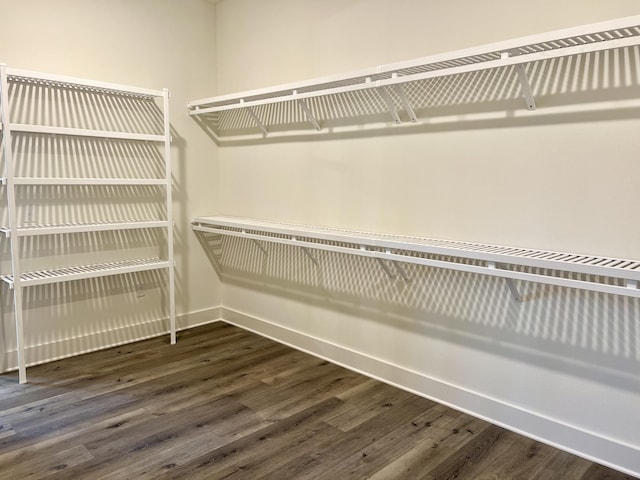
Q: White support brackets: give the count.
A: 10